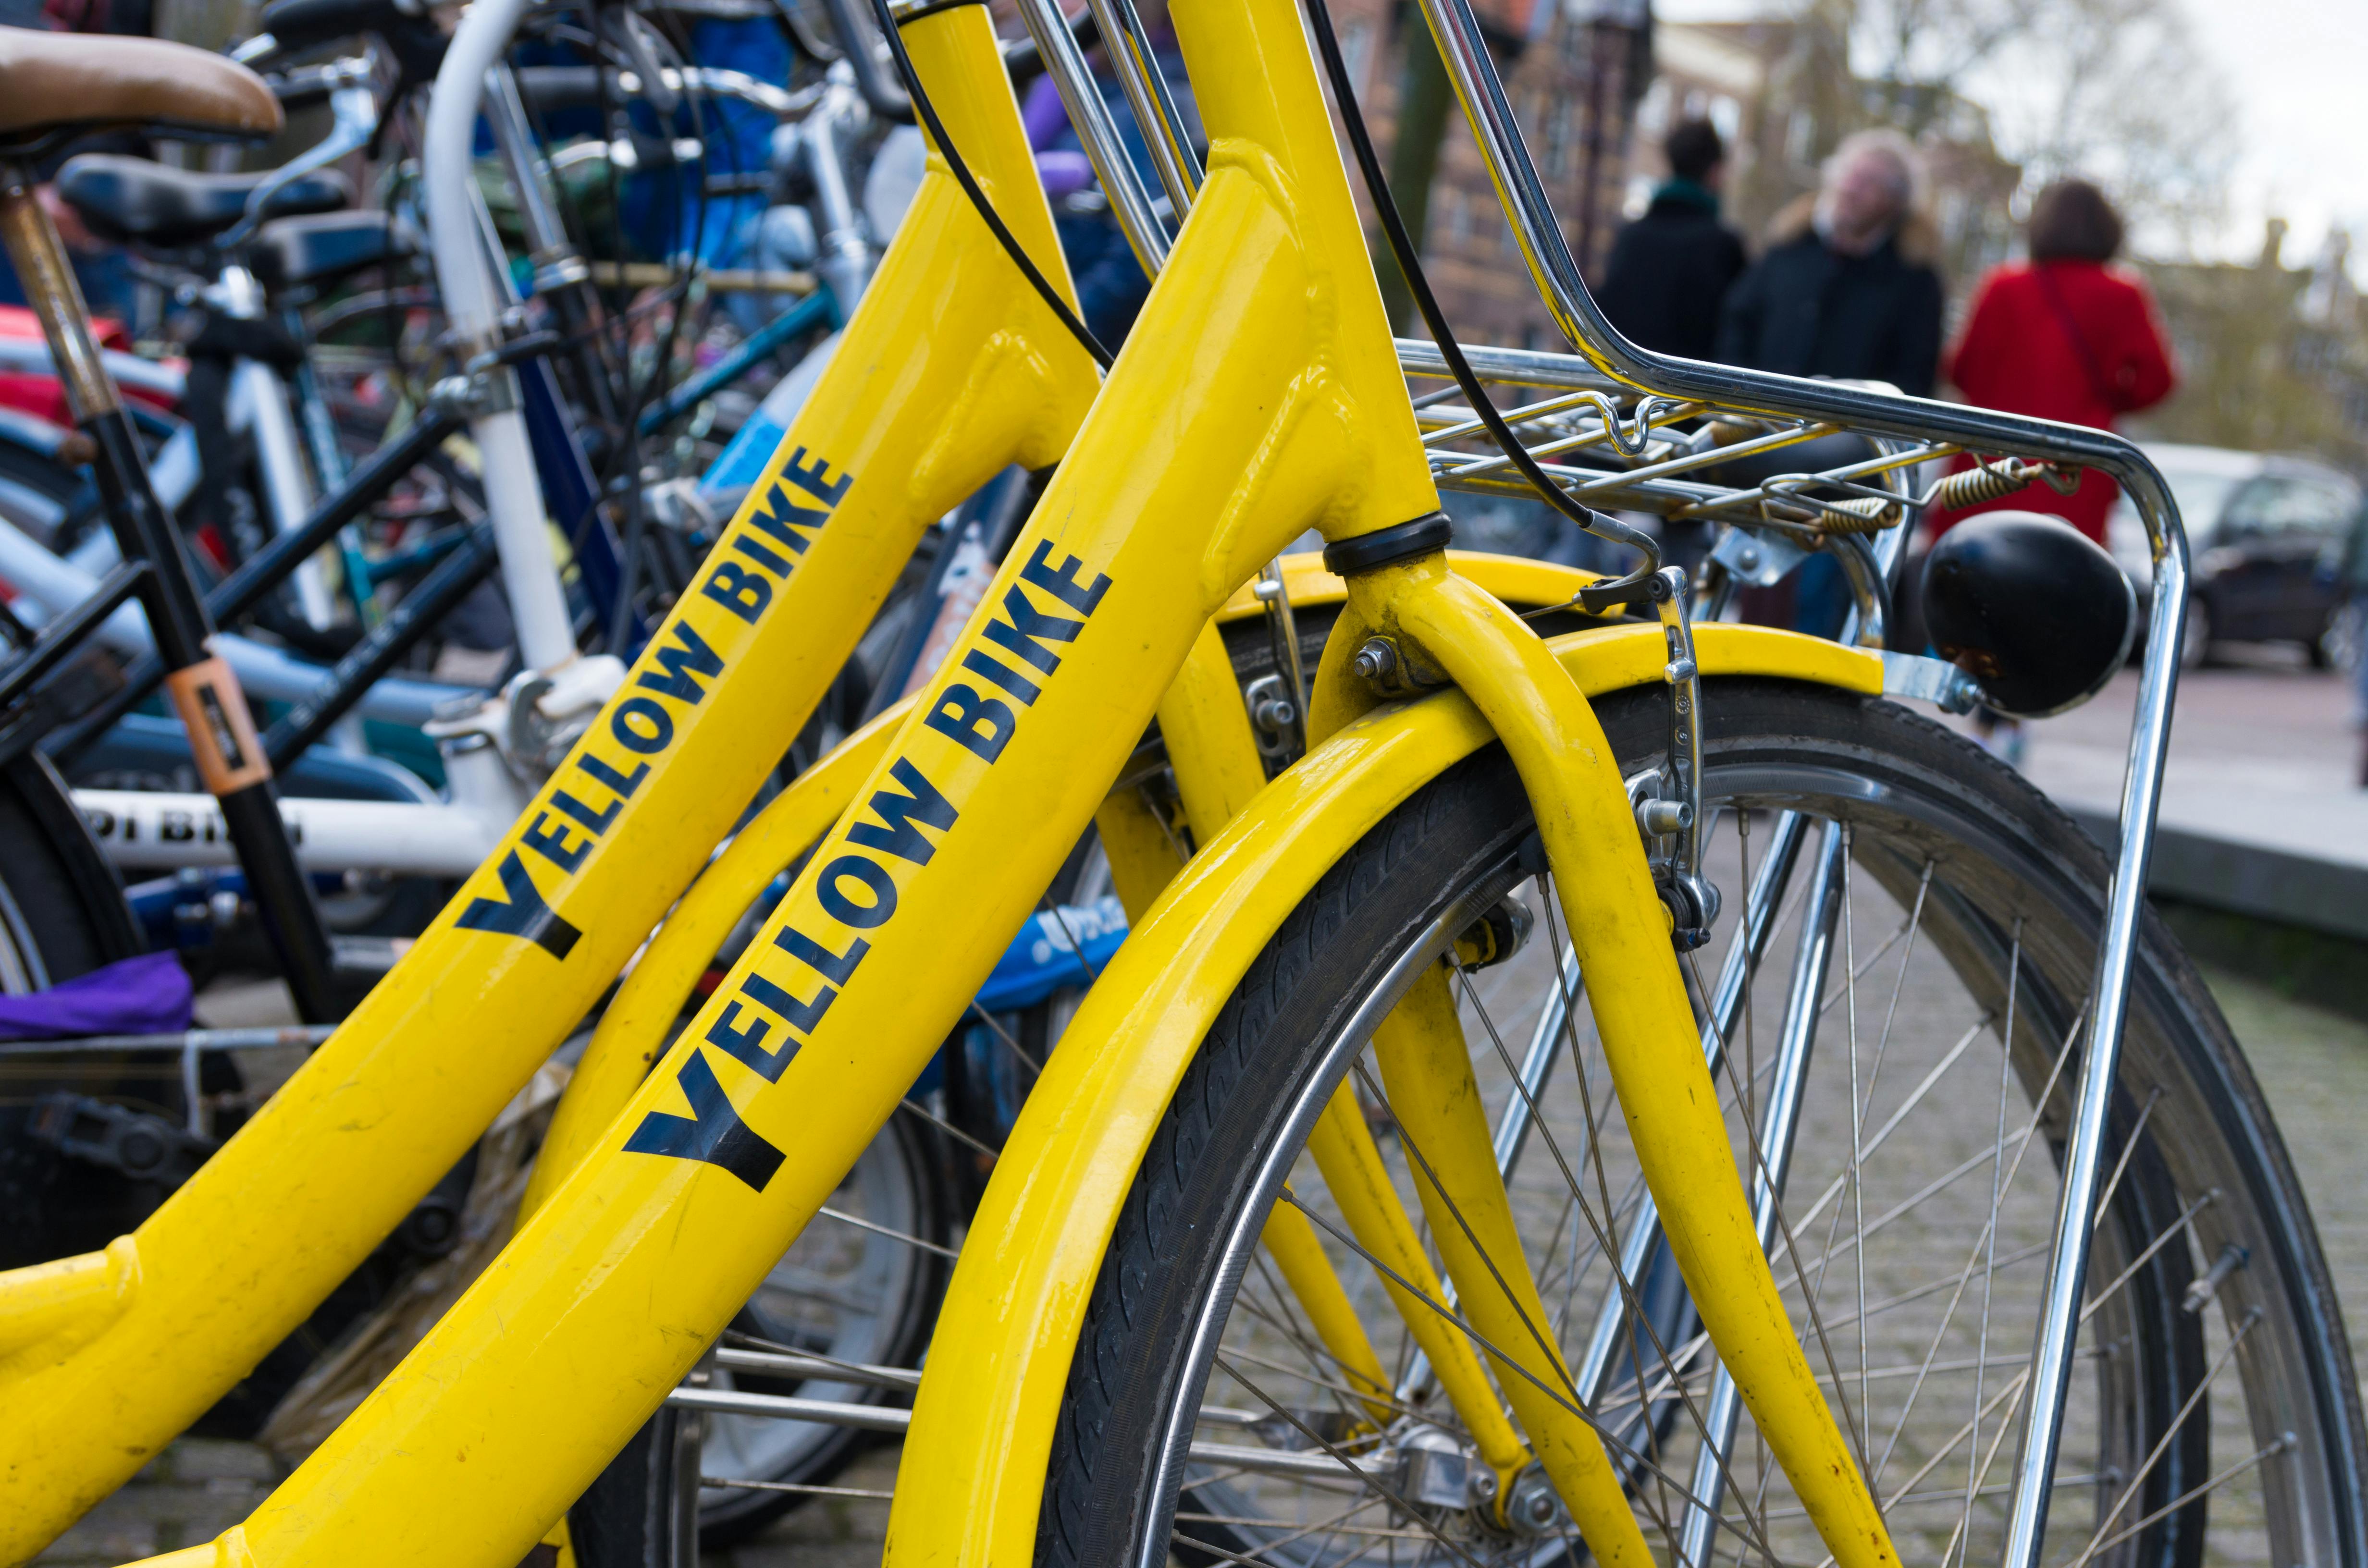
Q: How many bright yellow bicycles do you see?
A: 2